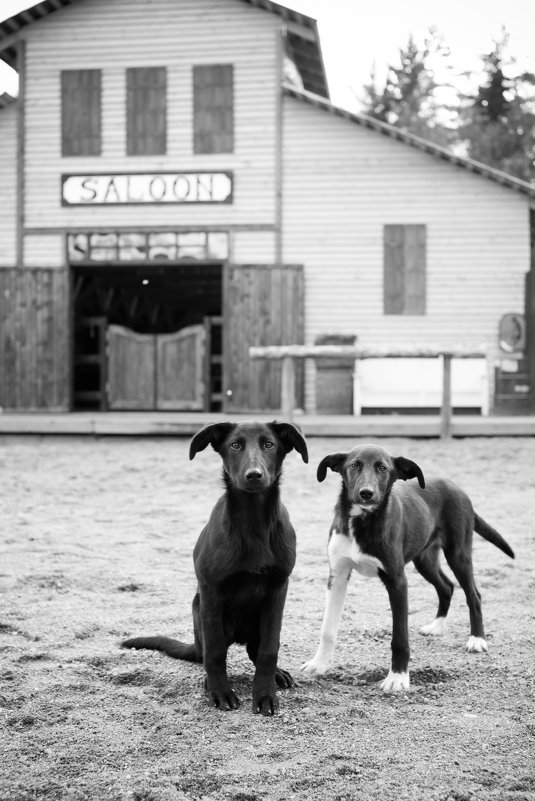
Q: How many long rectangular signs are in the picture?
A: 1